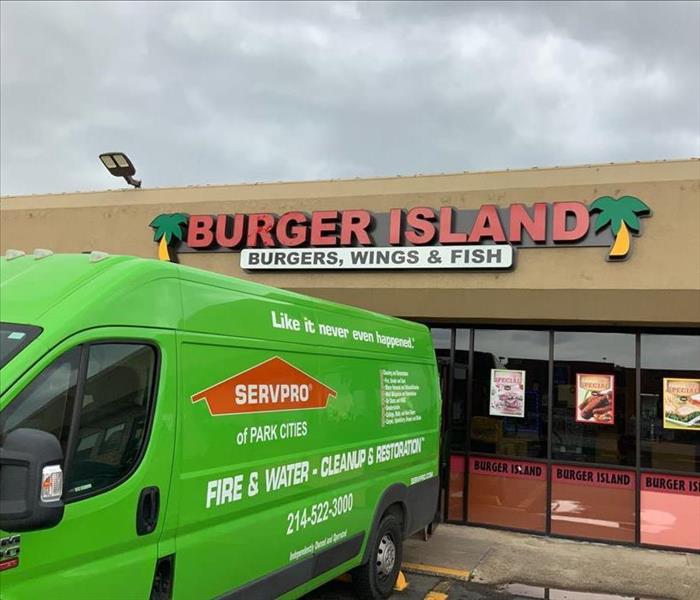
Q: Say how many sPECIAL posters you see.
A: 3